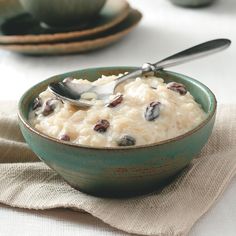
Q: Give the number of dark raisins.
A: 8